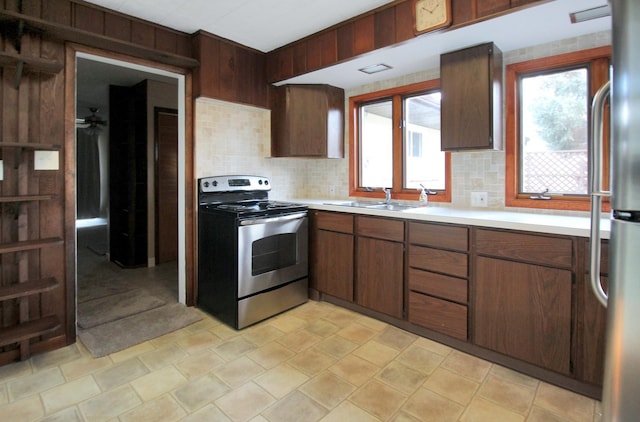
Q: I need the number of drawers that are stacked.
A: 4